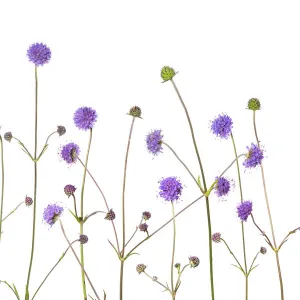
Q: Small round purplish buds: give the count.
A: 12